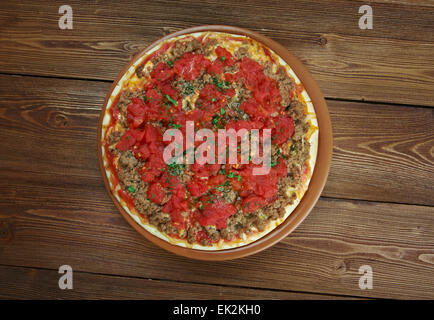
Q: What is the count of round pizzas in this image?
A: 1